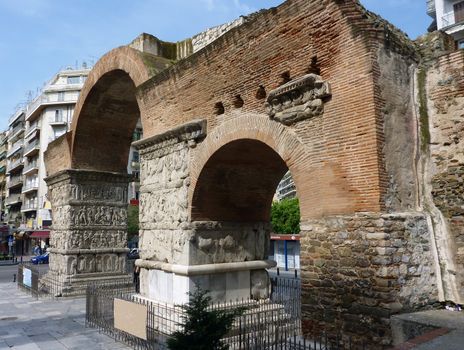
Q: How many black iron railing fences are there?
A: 2